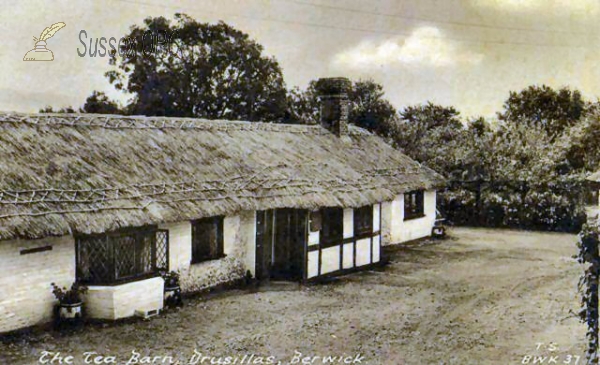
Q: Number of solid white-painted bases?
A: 1